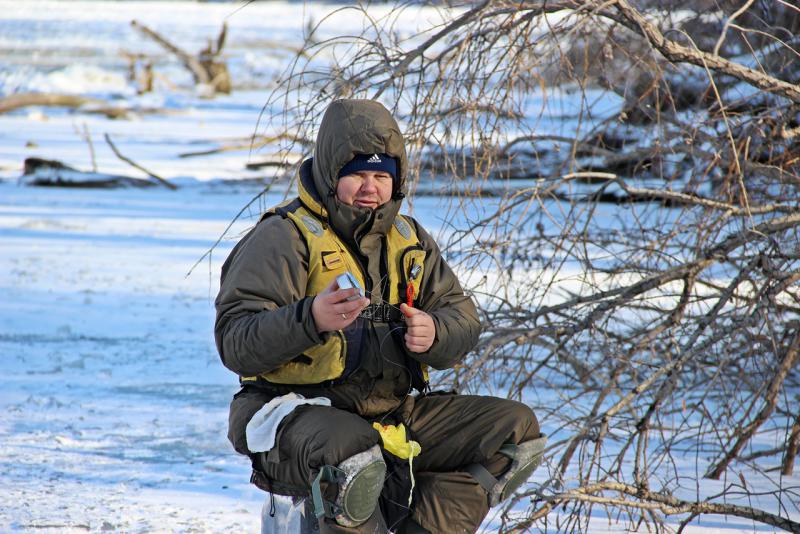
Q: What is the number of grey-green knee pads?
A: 2